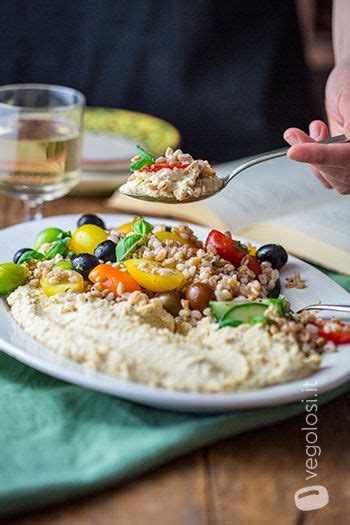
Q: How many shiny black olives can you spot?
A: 5